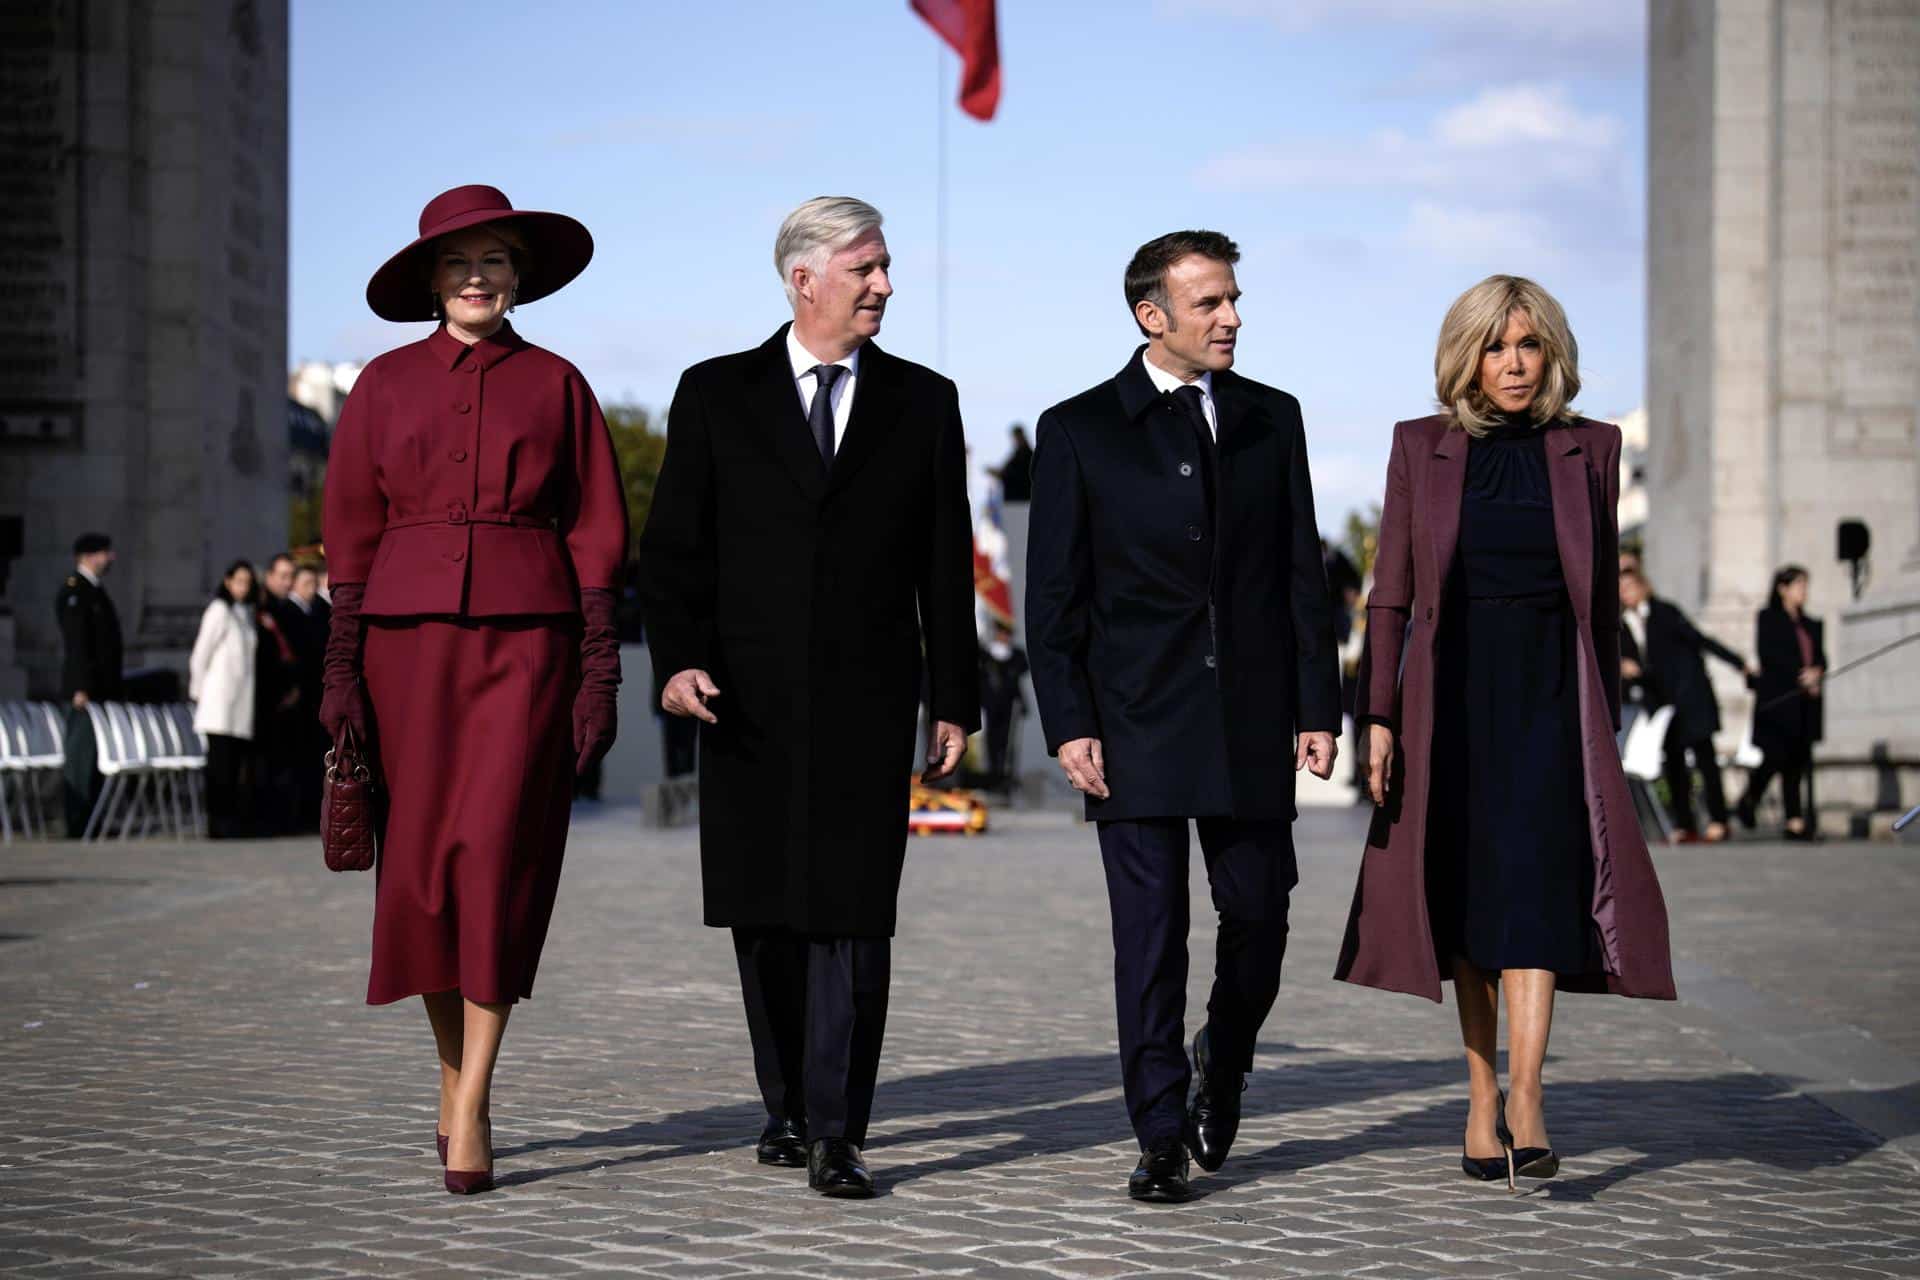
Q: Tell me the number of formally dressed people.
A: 4